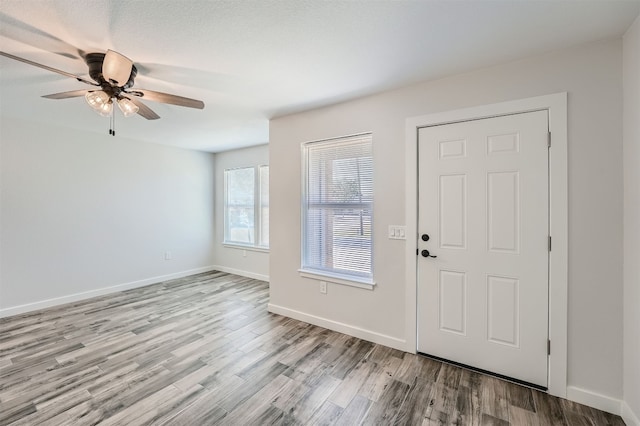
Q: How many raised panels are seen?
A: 6